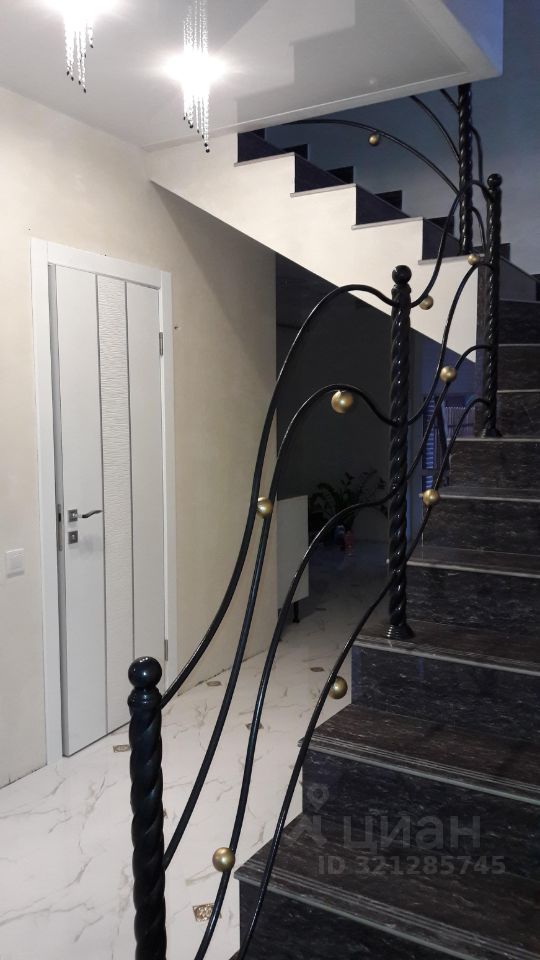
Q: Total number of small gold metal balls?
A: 9